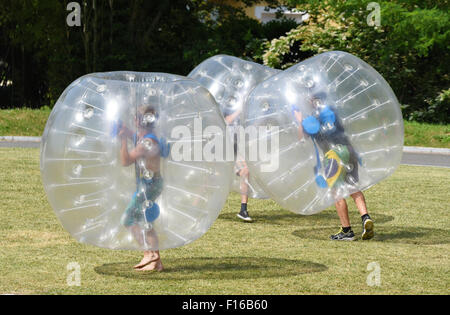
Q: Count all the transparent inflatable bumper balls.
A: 3